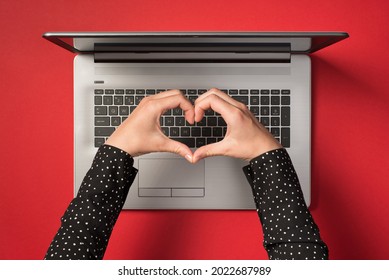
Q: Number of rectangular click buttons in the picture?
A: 2